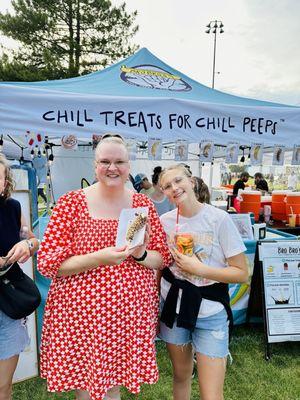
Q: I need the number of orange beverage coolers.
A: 3